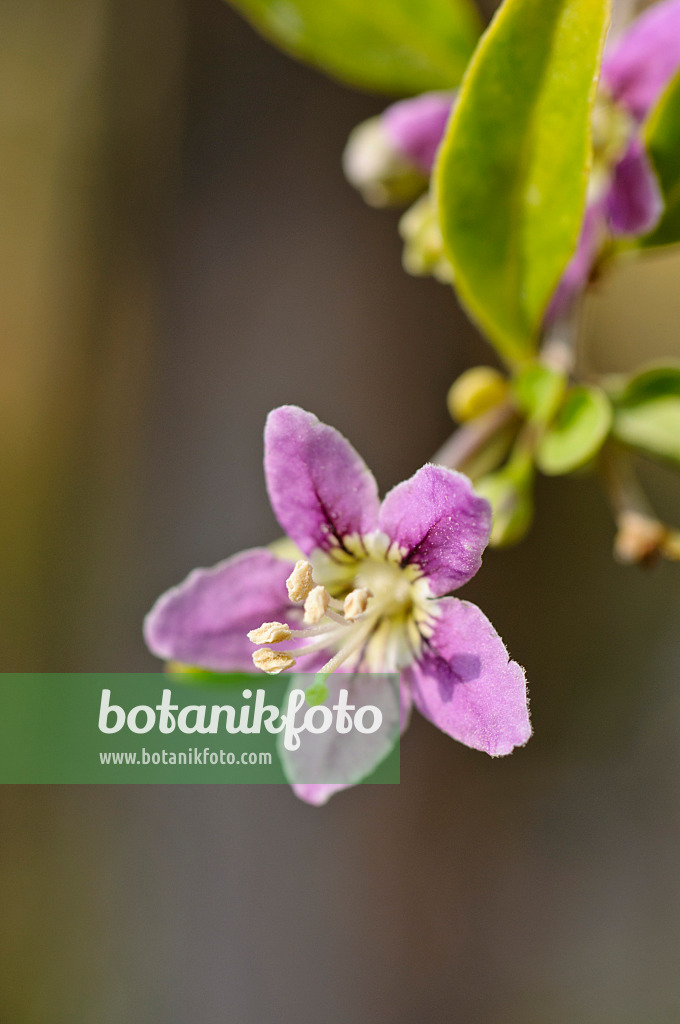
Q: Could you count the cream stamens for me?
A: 5